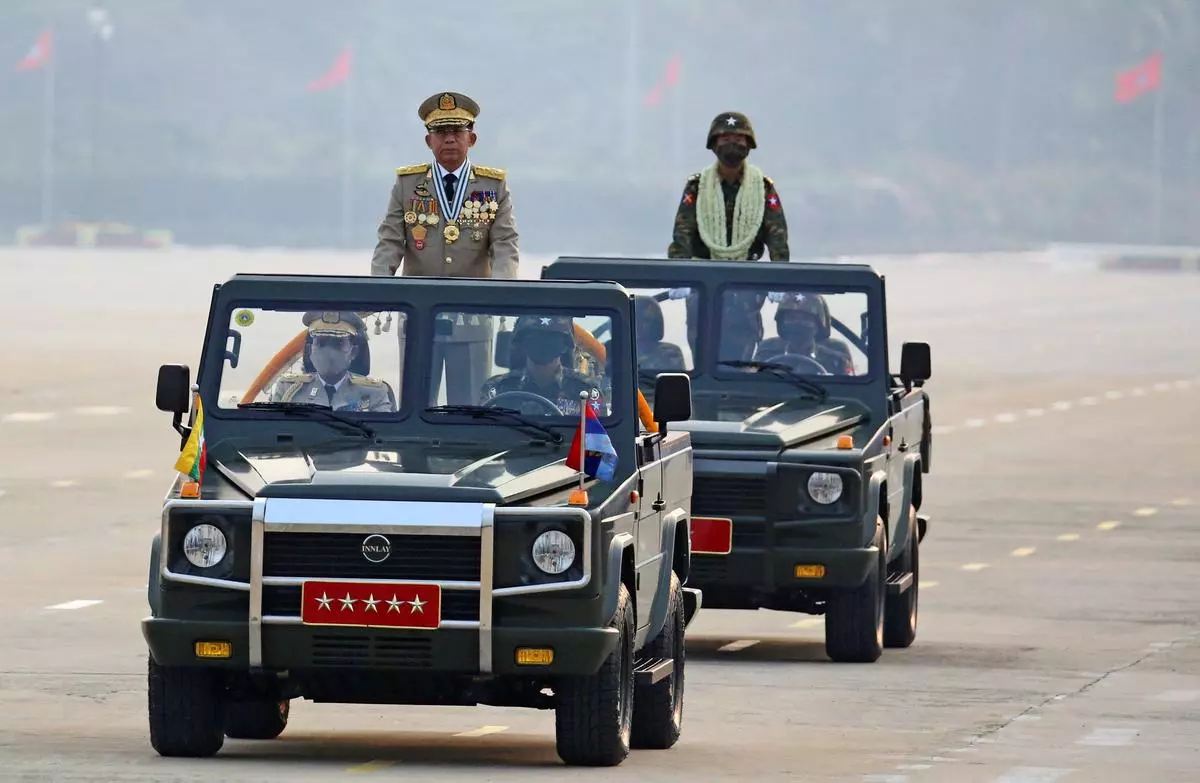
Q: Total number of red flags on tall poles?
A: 4